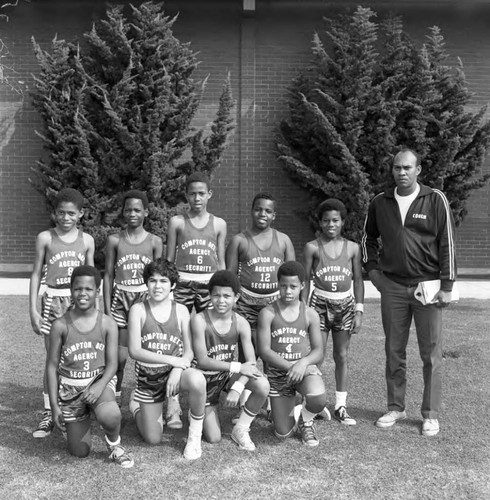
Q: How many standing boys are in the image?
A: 5